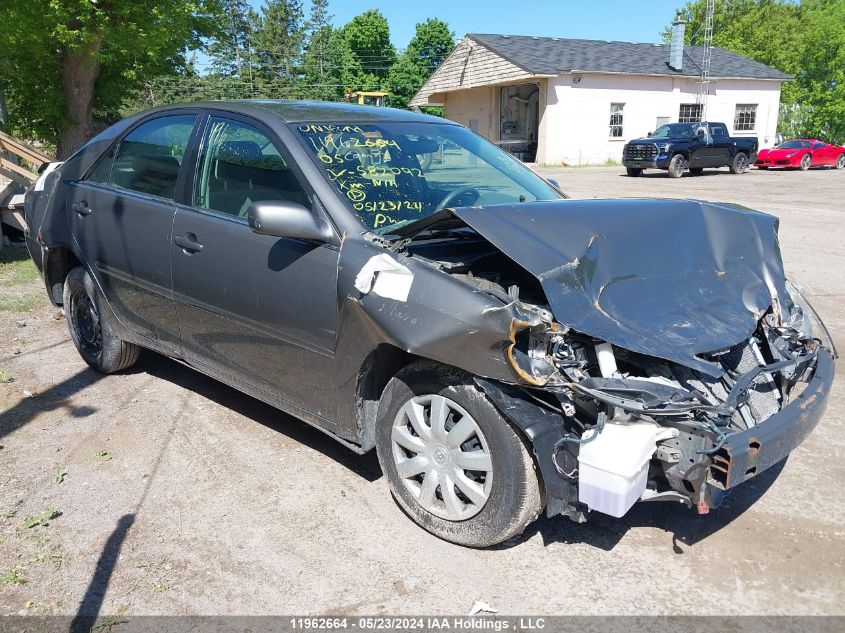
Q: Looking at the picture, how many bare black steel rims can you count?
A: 1